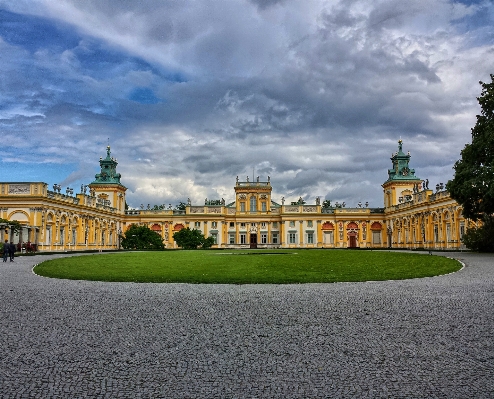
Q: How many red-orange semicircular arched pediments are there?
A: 6